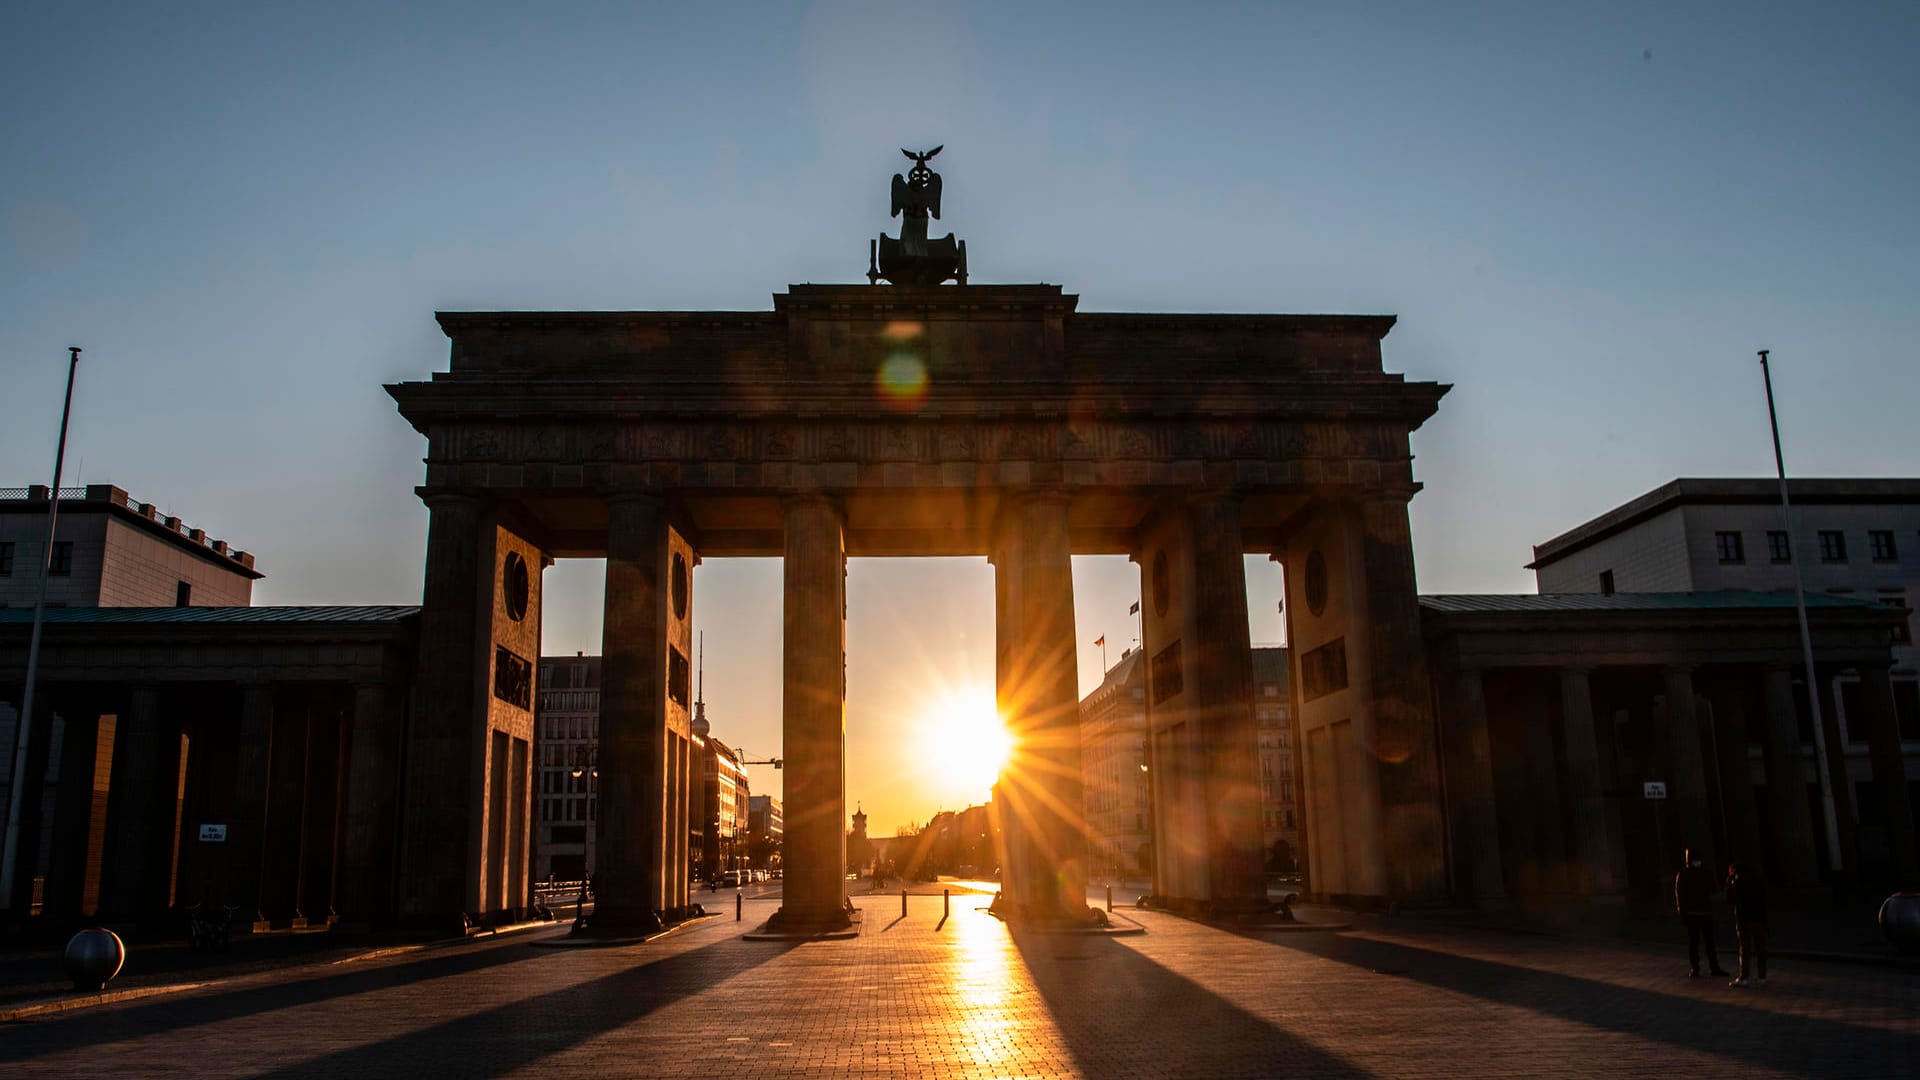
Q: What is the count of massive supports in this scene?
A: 6